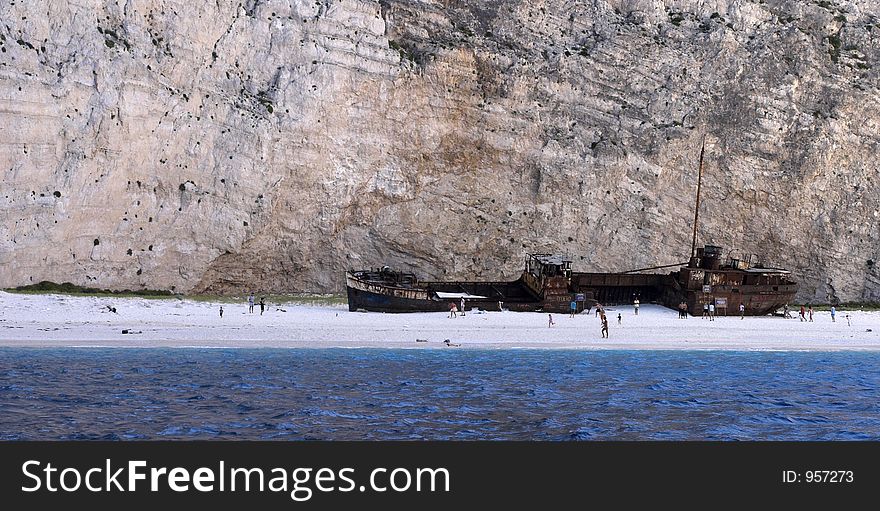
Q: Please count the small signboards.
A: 3